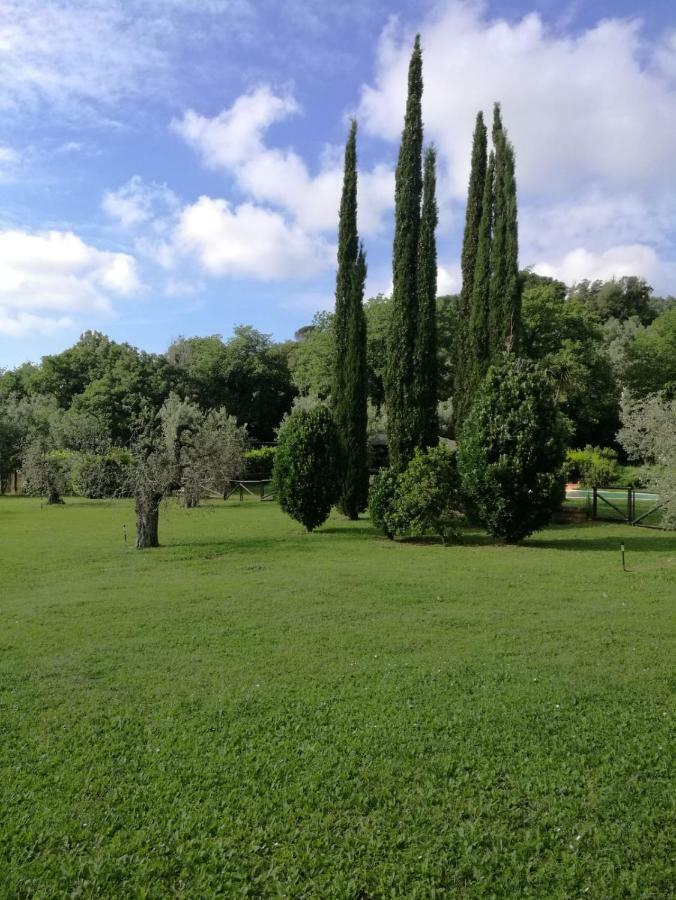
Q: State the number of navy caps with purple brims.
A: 0